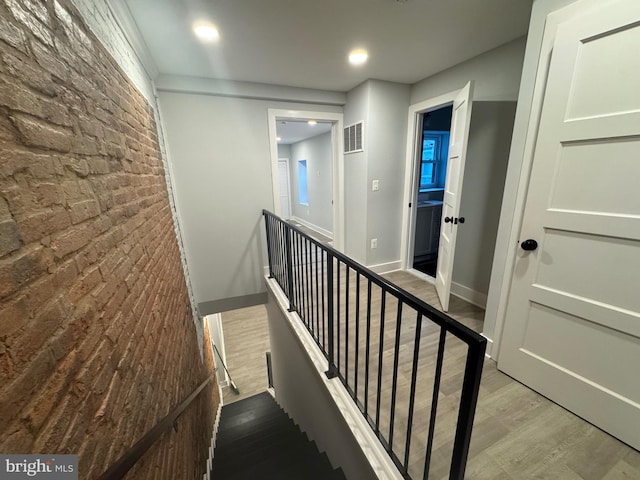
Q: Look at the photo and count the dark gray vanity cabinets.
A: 1